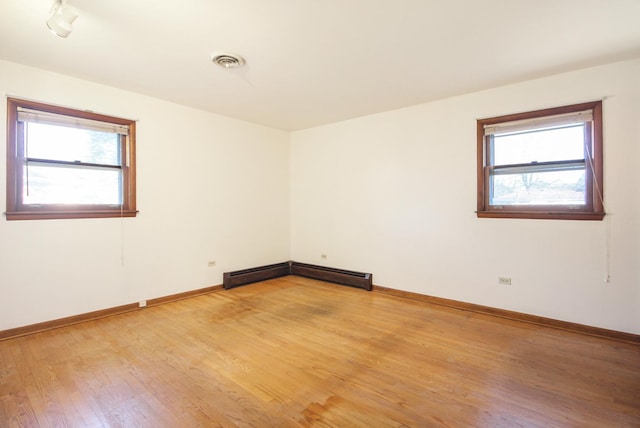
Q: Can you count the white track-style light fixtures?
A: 1